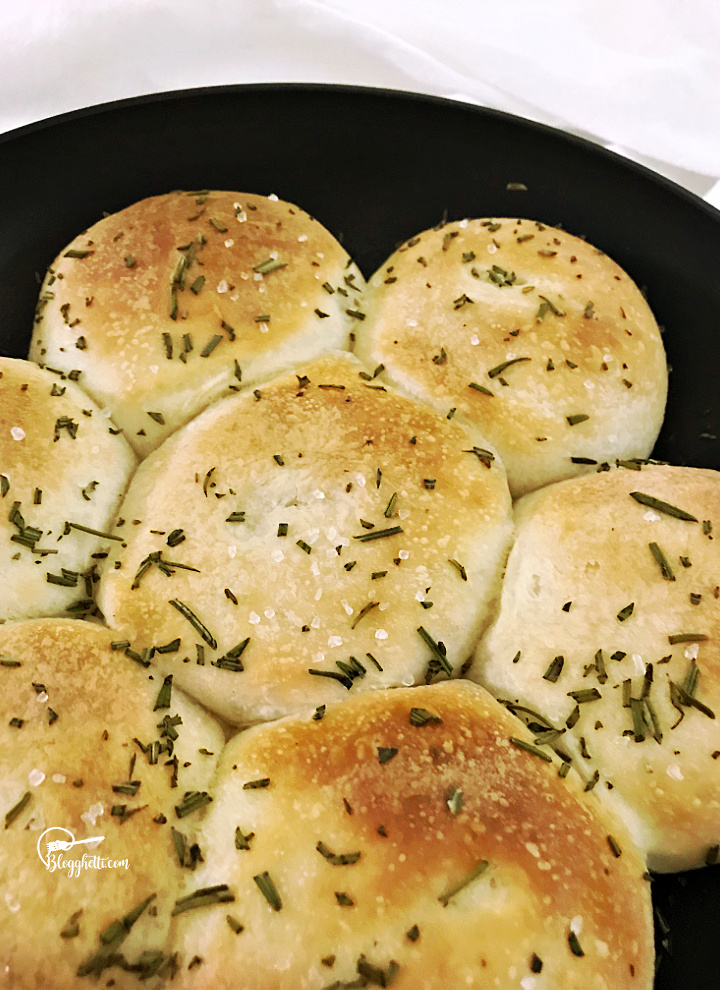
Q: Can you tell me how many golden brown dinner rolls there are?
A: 7